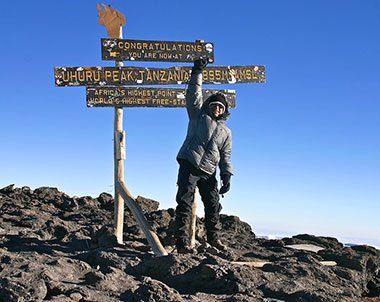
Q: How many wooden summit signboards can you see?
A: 3